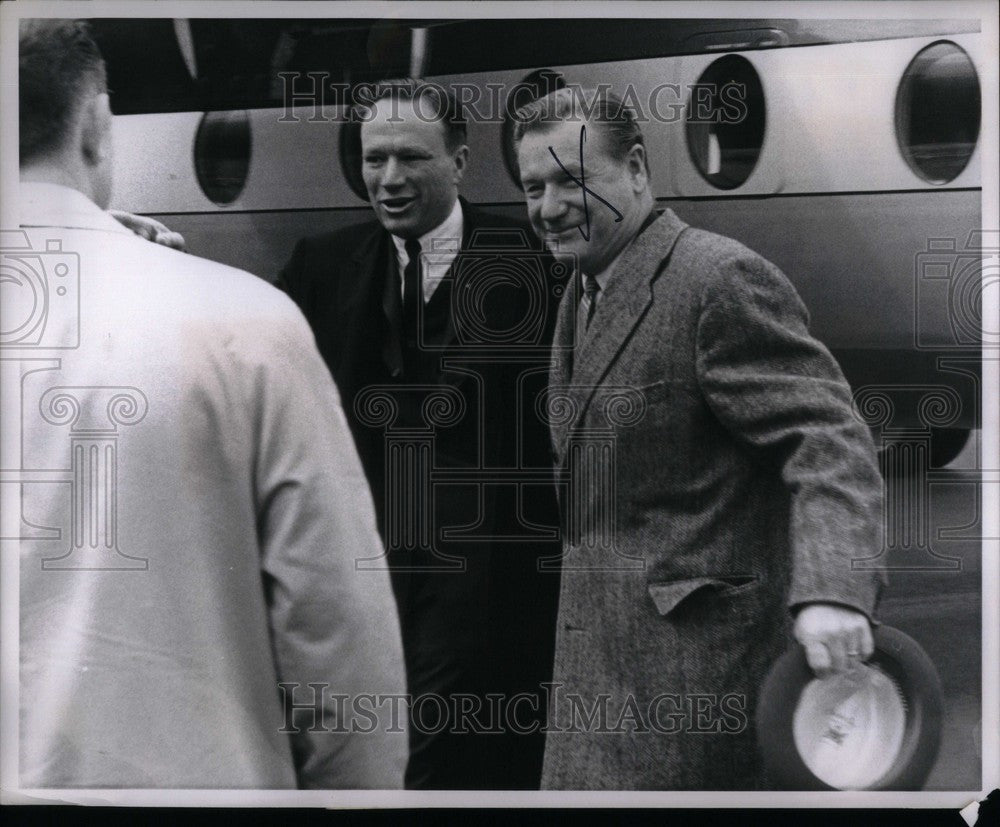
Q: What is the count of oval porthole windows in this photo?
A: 5